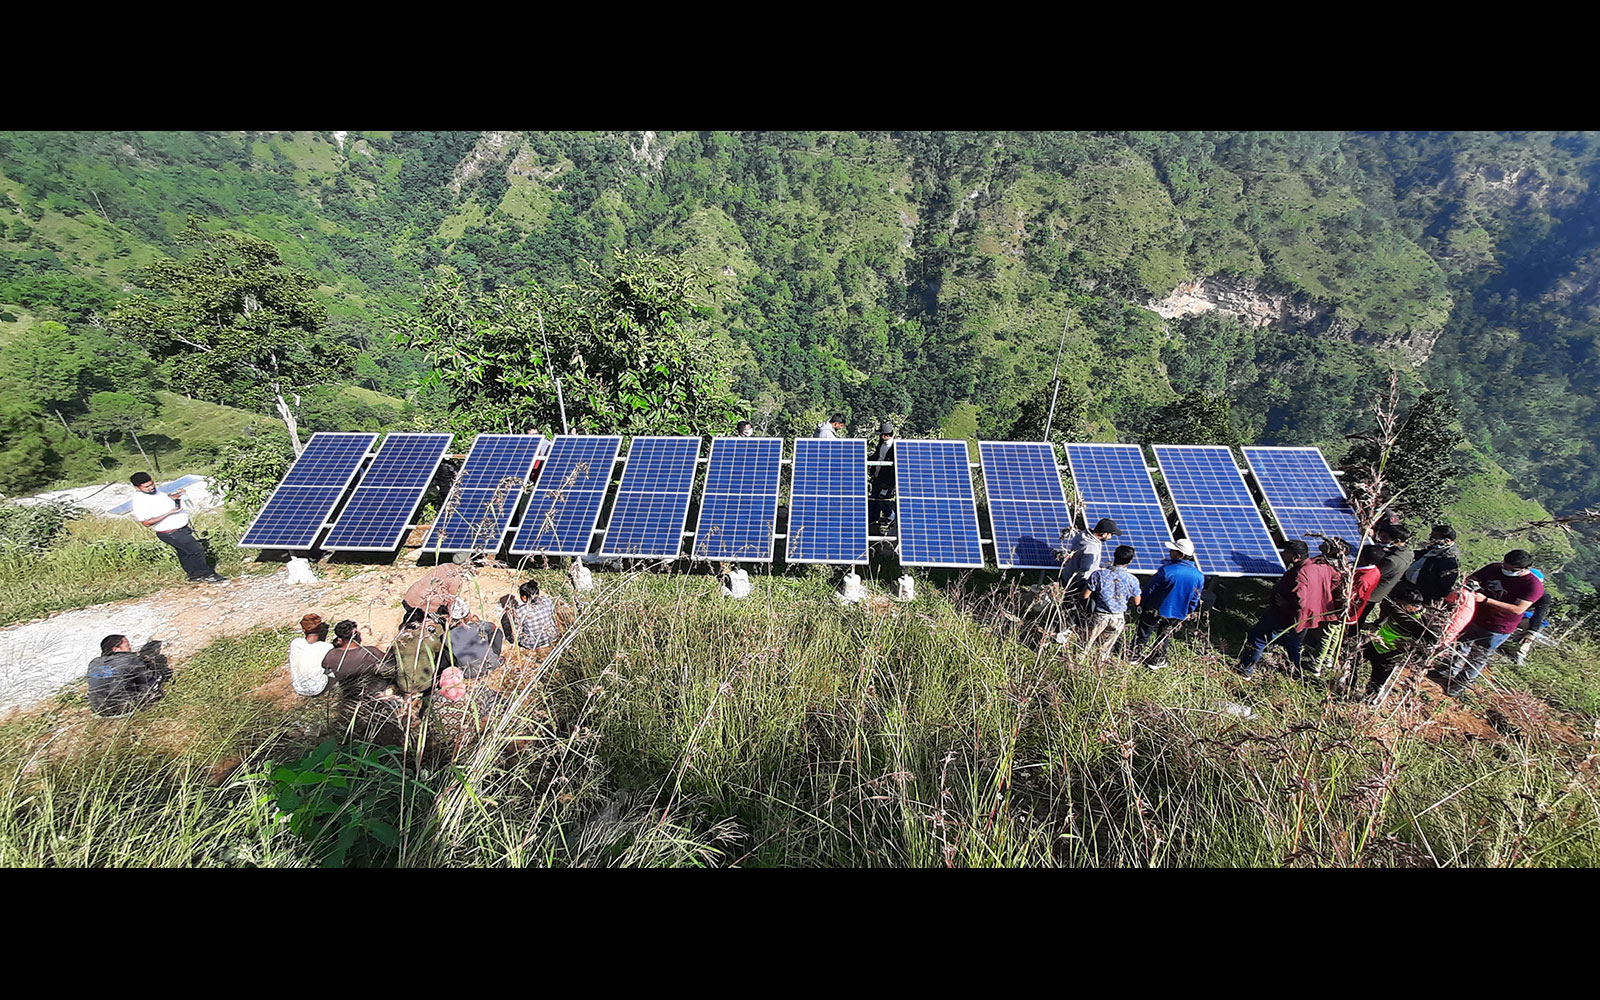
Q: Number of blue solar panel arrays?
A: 12